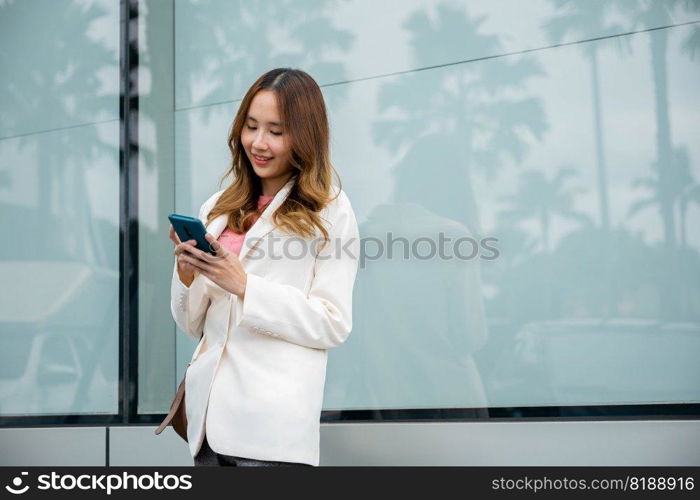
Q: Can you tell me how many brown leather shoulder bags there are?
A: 1